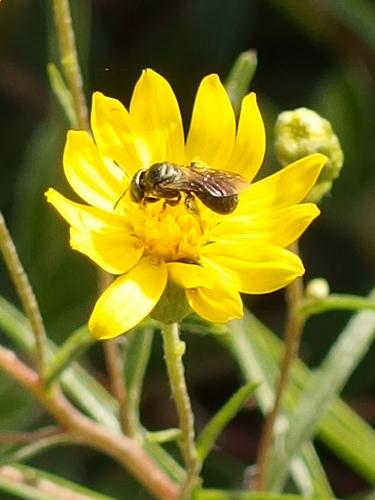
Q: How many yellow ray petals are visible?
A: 13